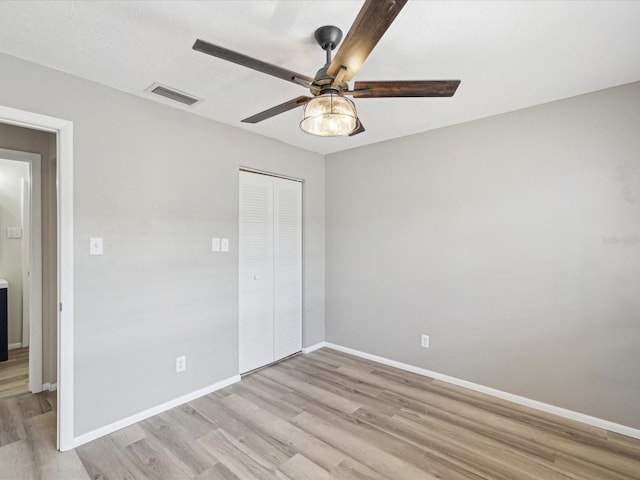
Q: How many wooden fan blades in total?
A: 5